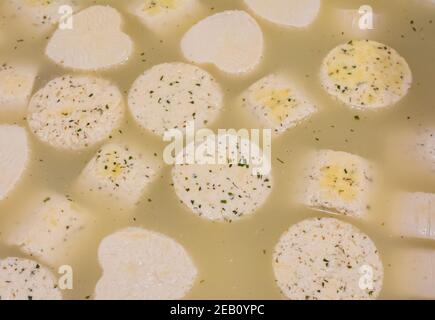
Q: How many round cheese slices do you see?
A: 6